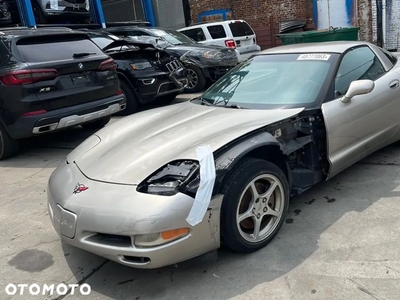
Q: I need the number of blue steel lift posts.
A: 3